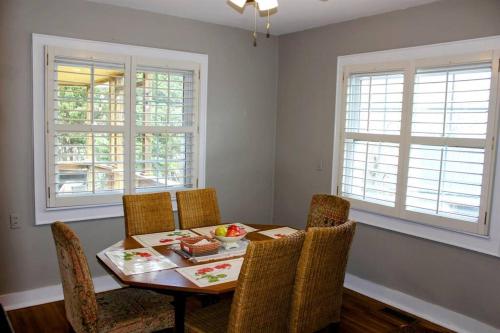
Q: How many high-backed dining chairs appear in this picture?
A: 6